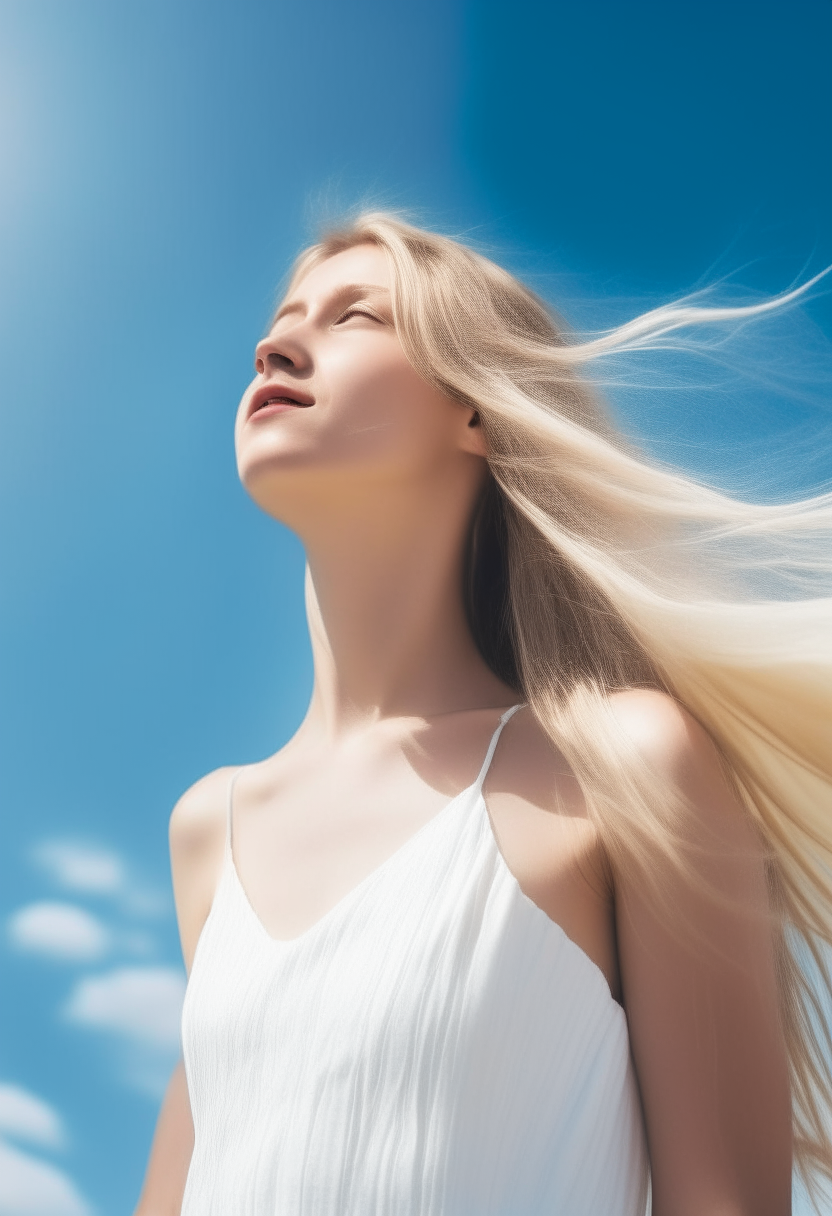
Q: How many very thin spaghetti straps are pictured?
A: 2